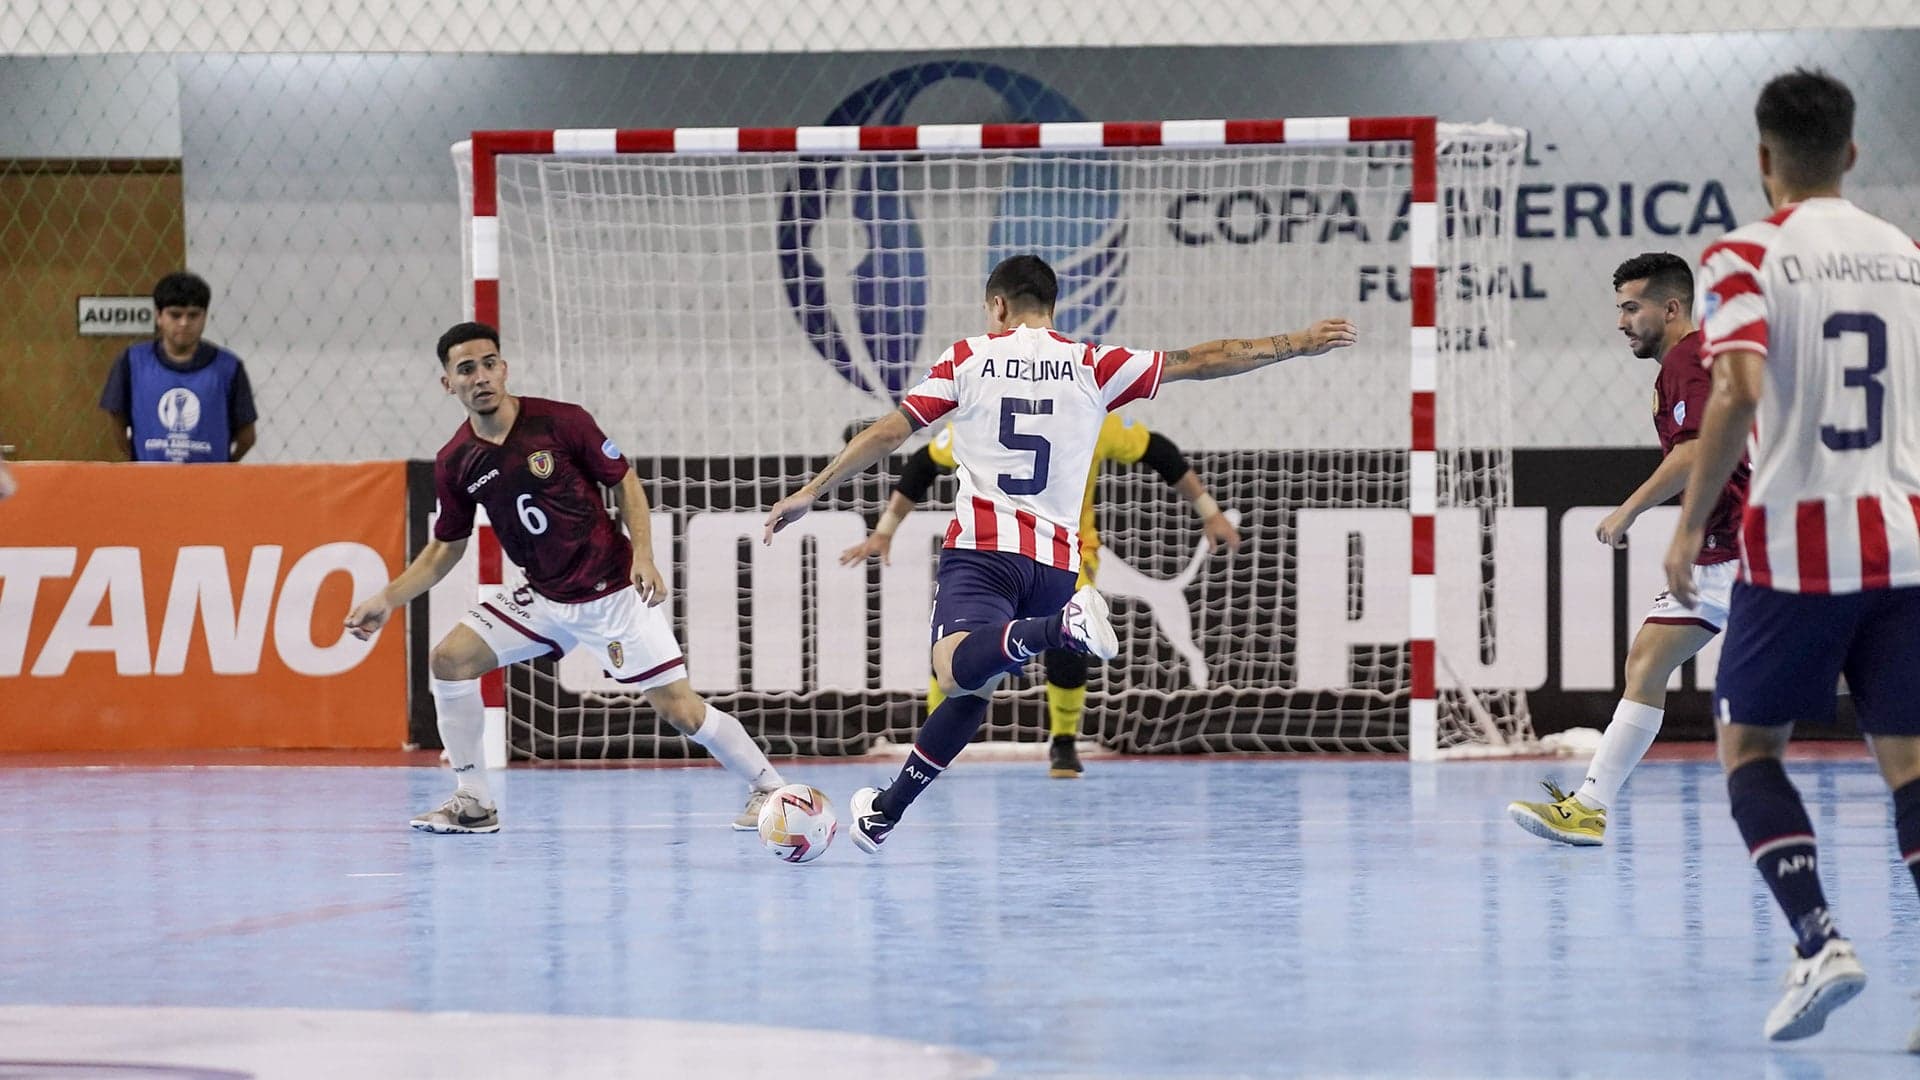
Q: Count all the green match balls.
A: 0